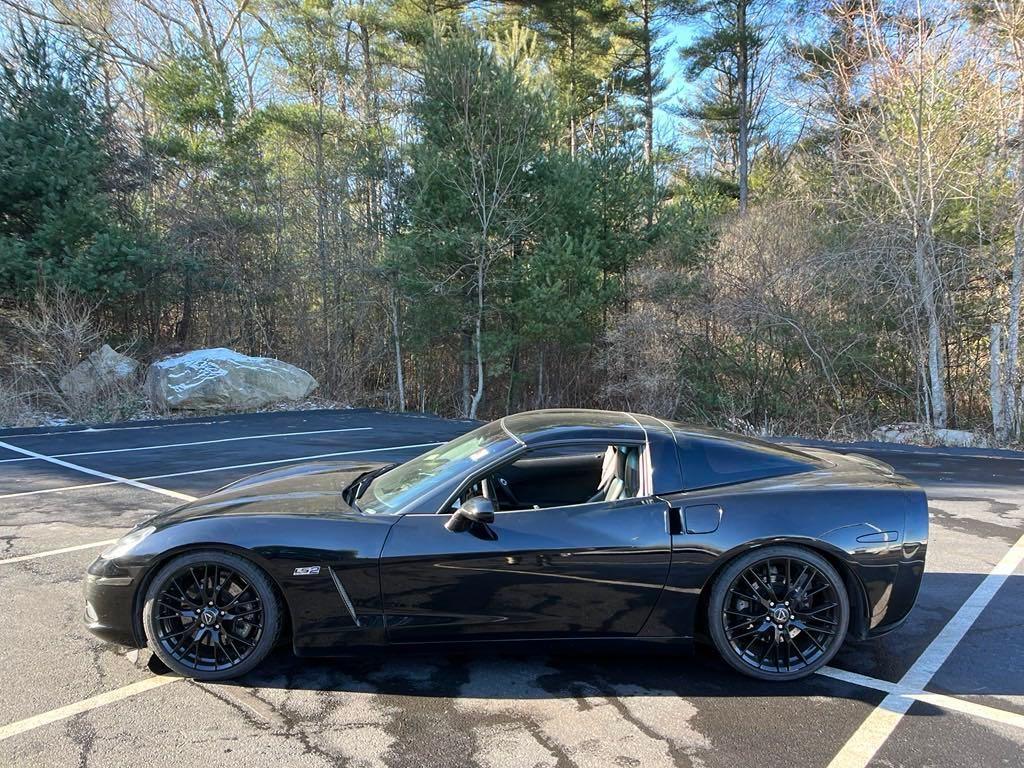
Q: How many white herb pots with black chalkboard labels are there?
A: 0